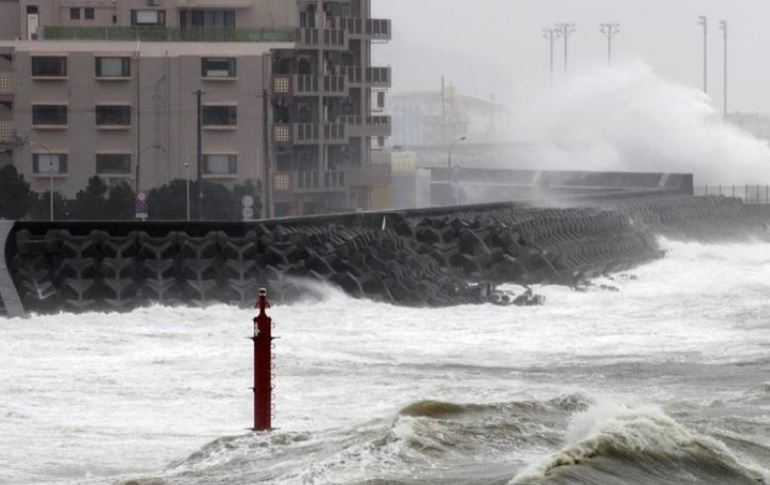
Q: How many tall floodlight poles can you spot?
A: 5